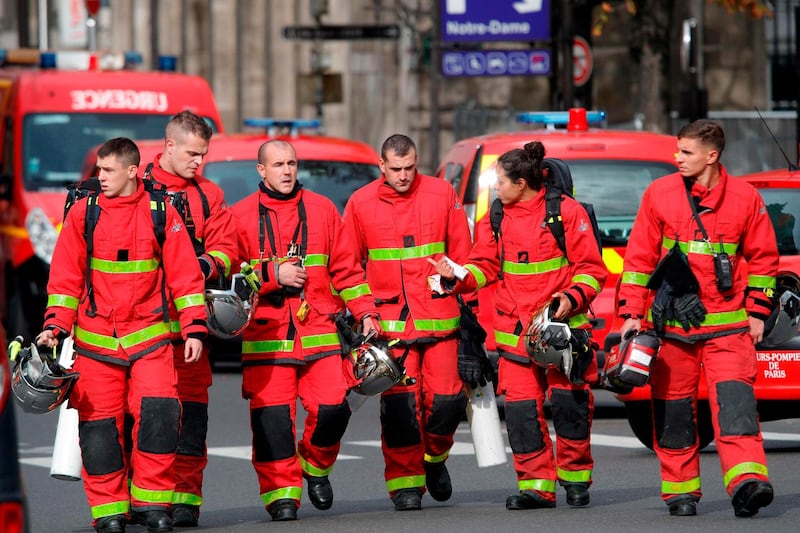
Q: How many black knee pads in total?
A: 12